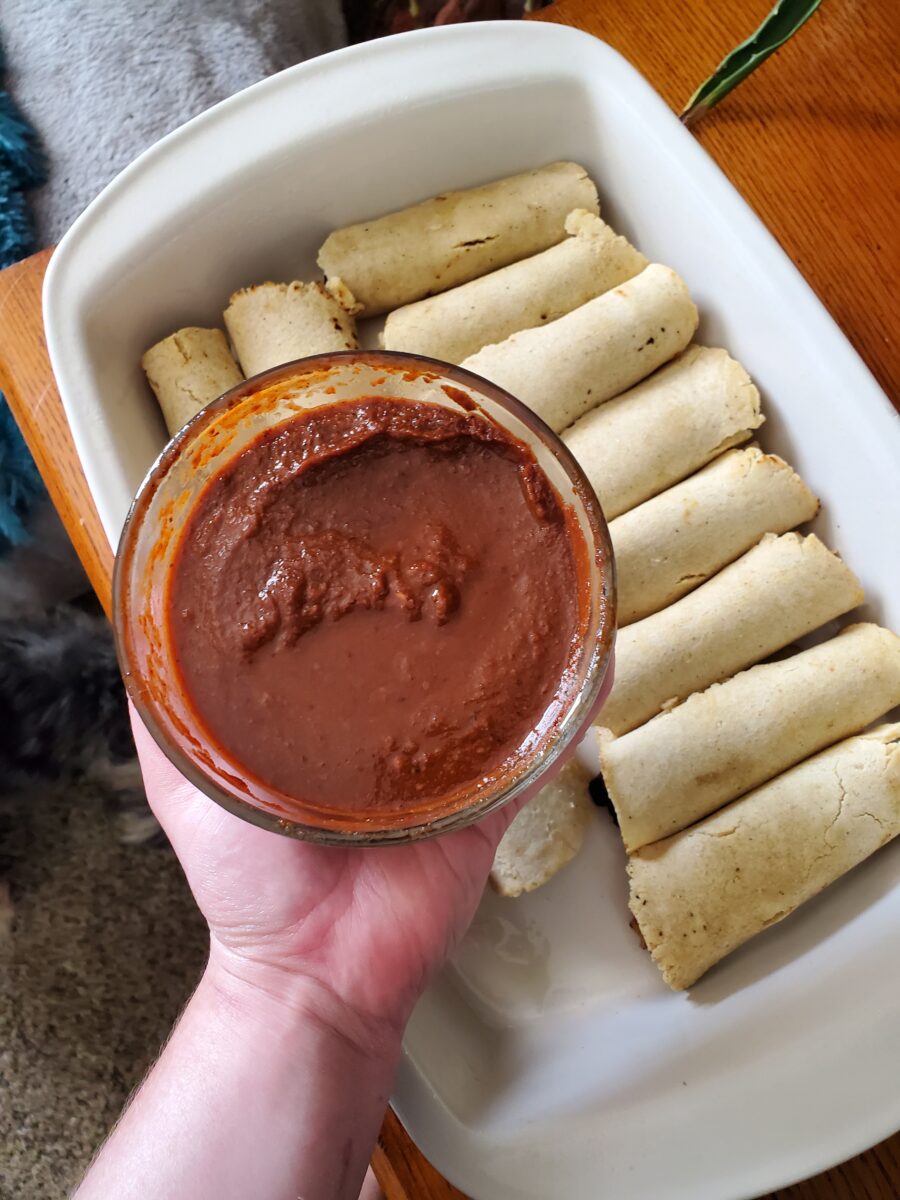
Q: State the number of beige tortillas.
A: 11